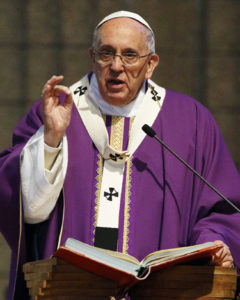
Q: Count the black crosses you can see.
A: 4